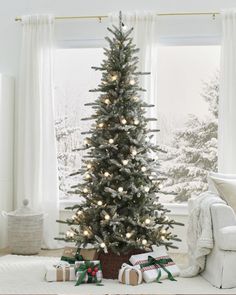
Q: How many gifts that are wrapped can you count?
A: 5